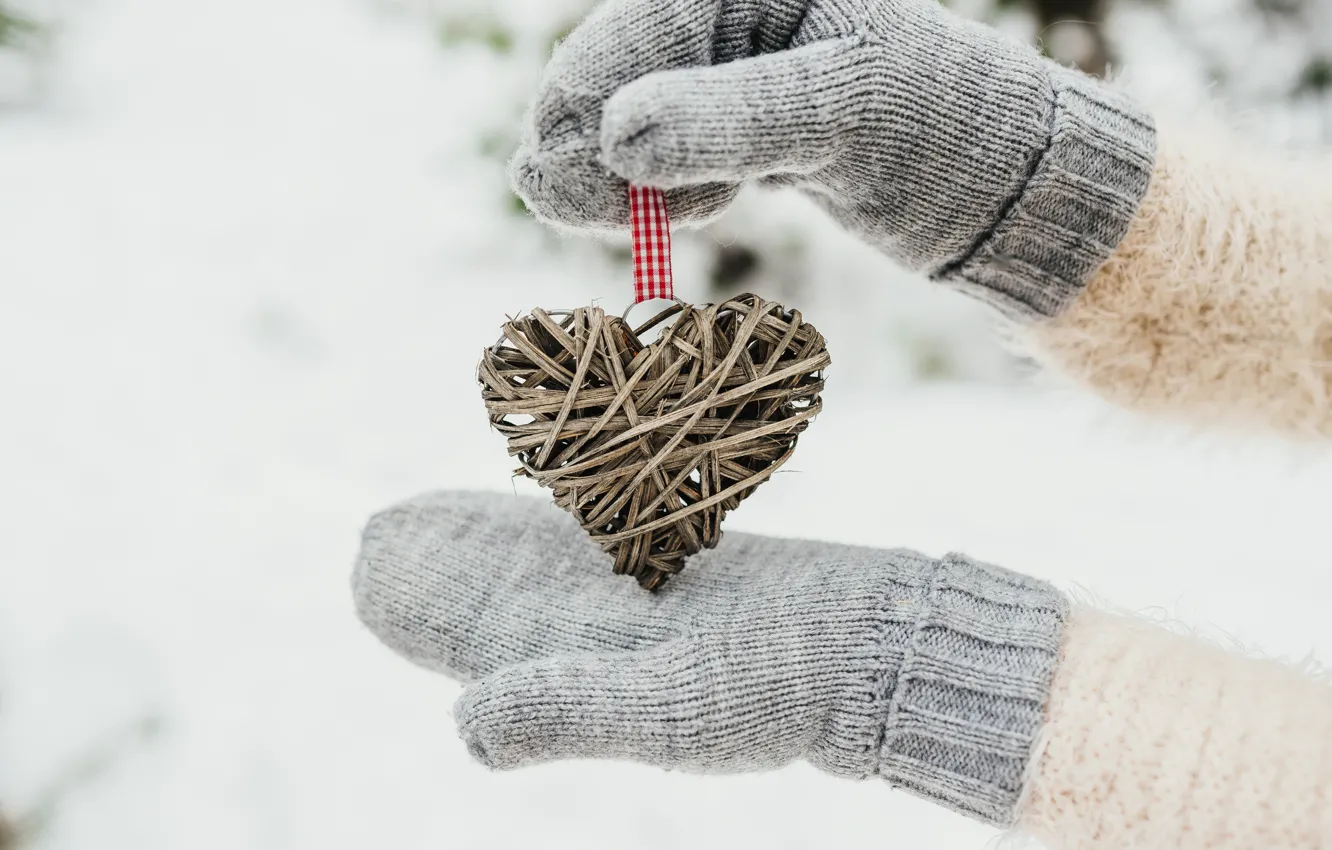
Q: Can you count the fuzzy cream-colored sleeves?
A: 2